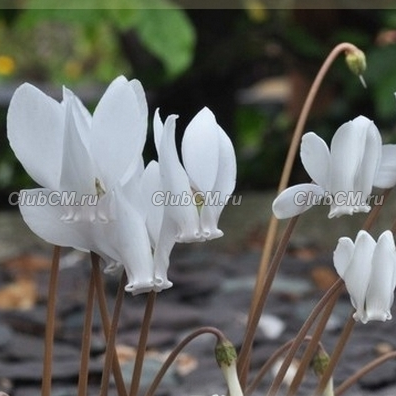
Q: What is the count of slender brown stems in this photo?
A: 13